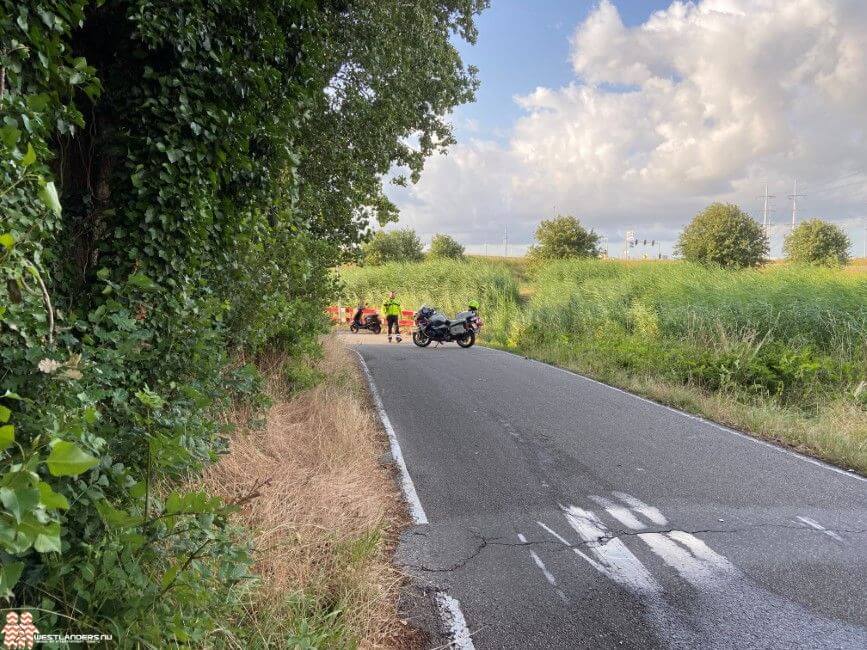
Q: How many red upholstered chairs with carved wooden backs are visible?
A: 0